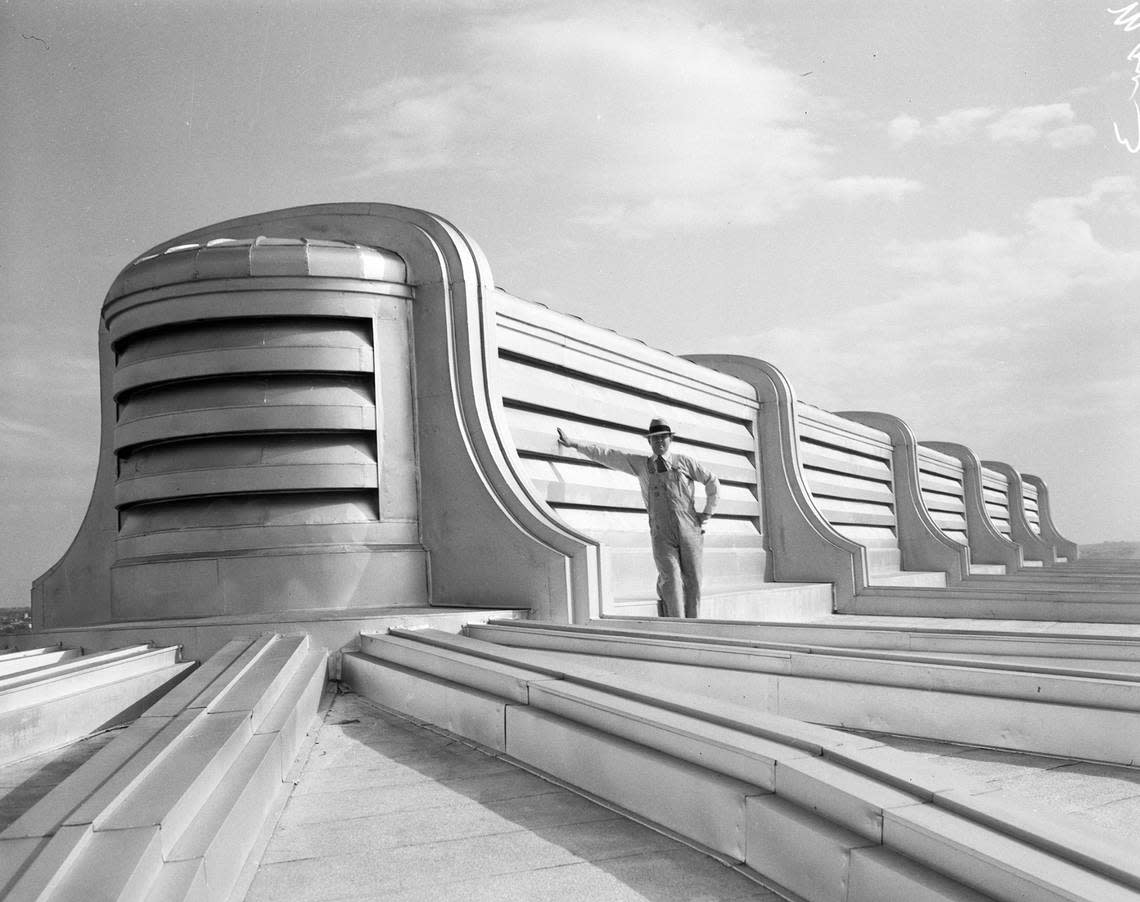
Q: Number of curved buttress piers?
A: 6